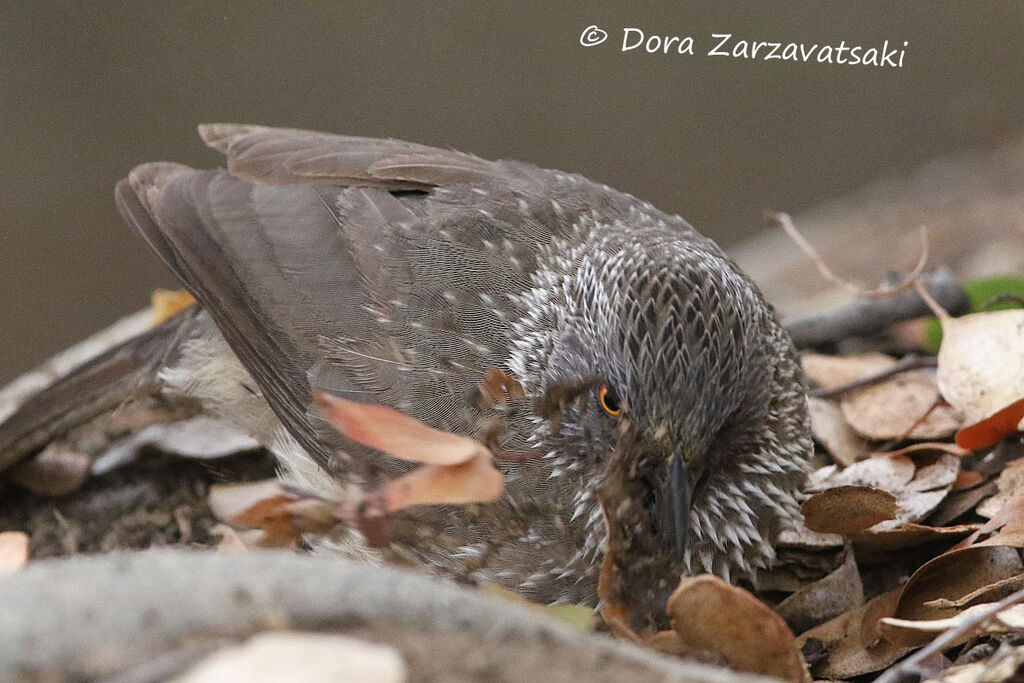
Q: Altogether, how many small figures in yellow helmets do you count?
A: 0